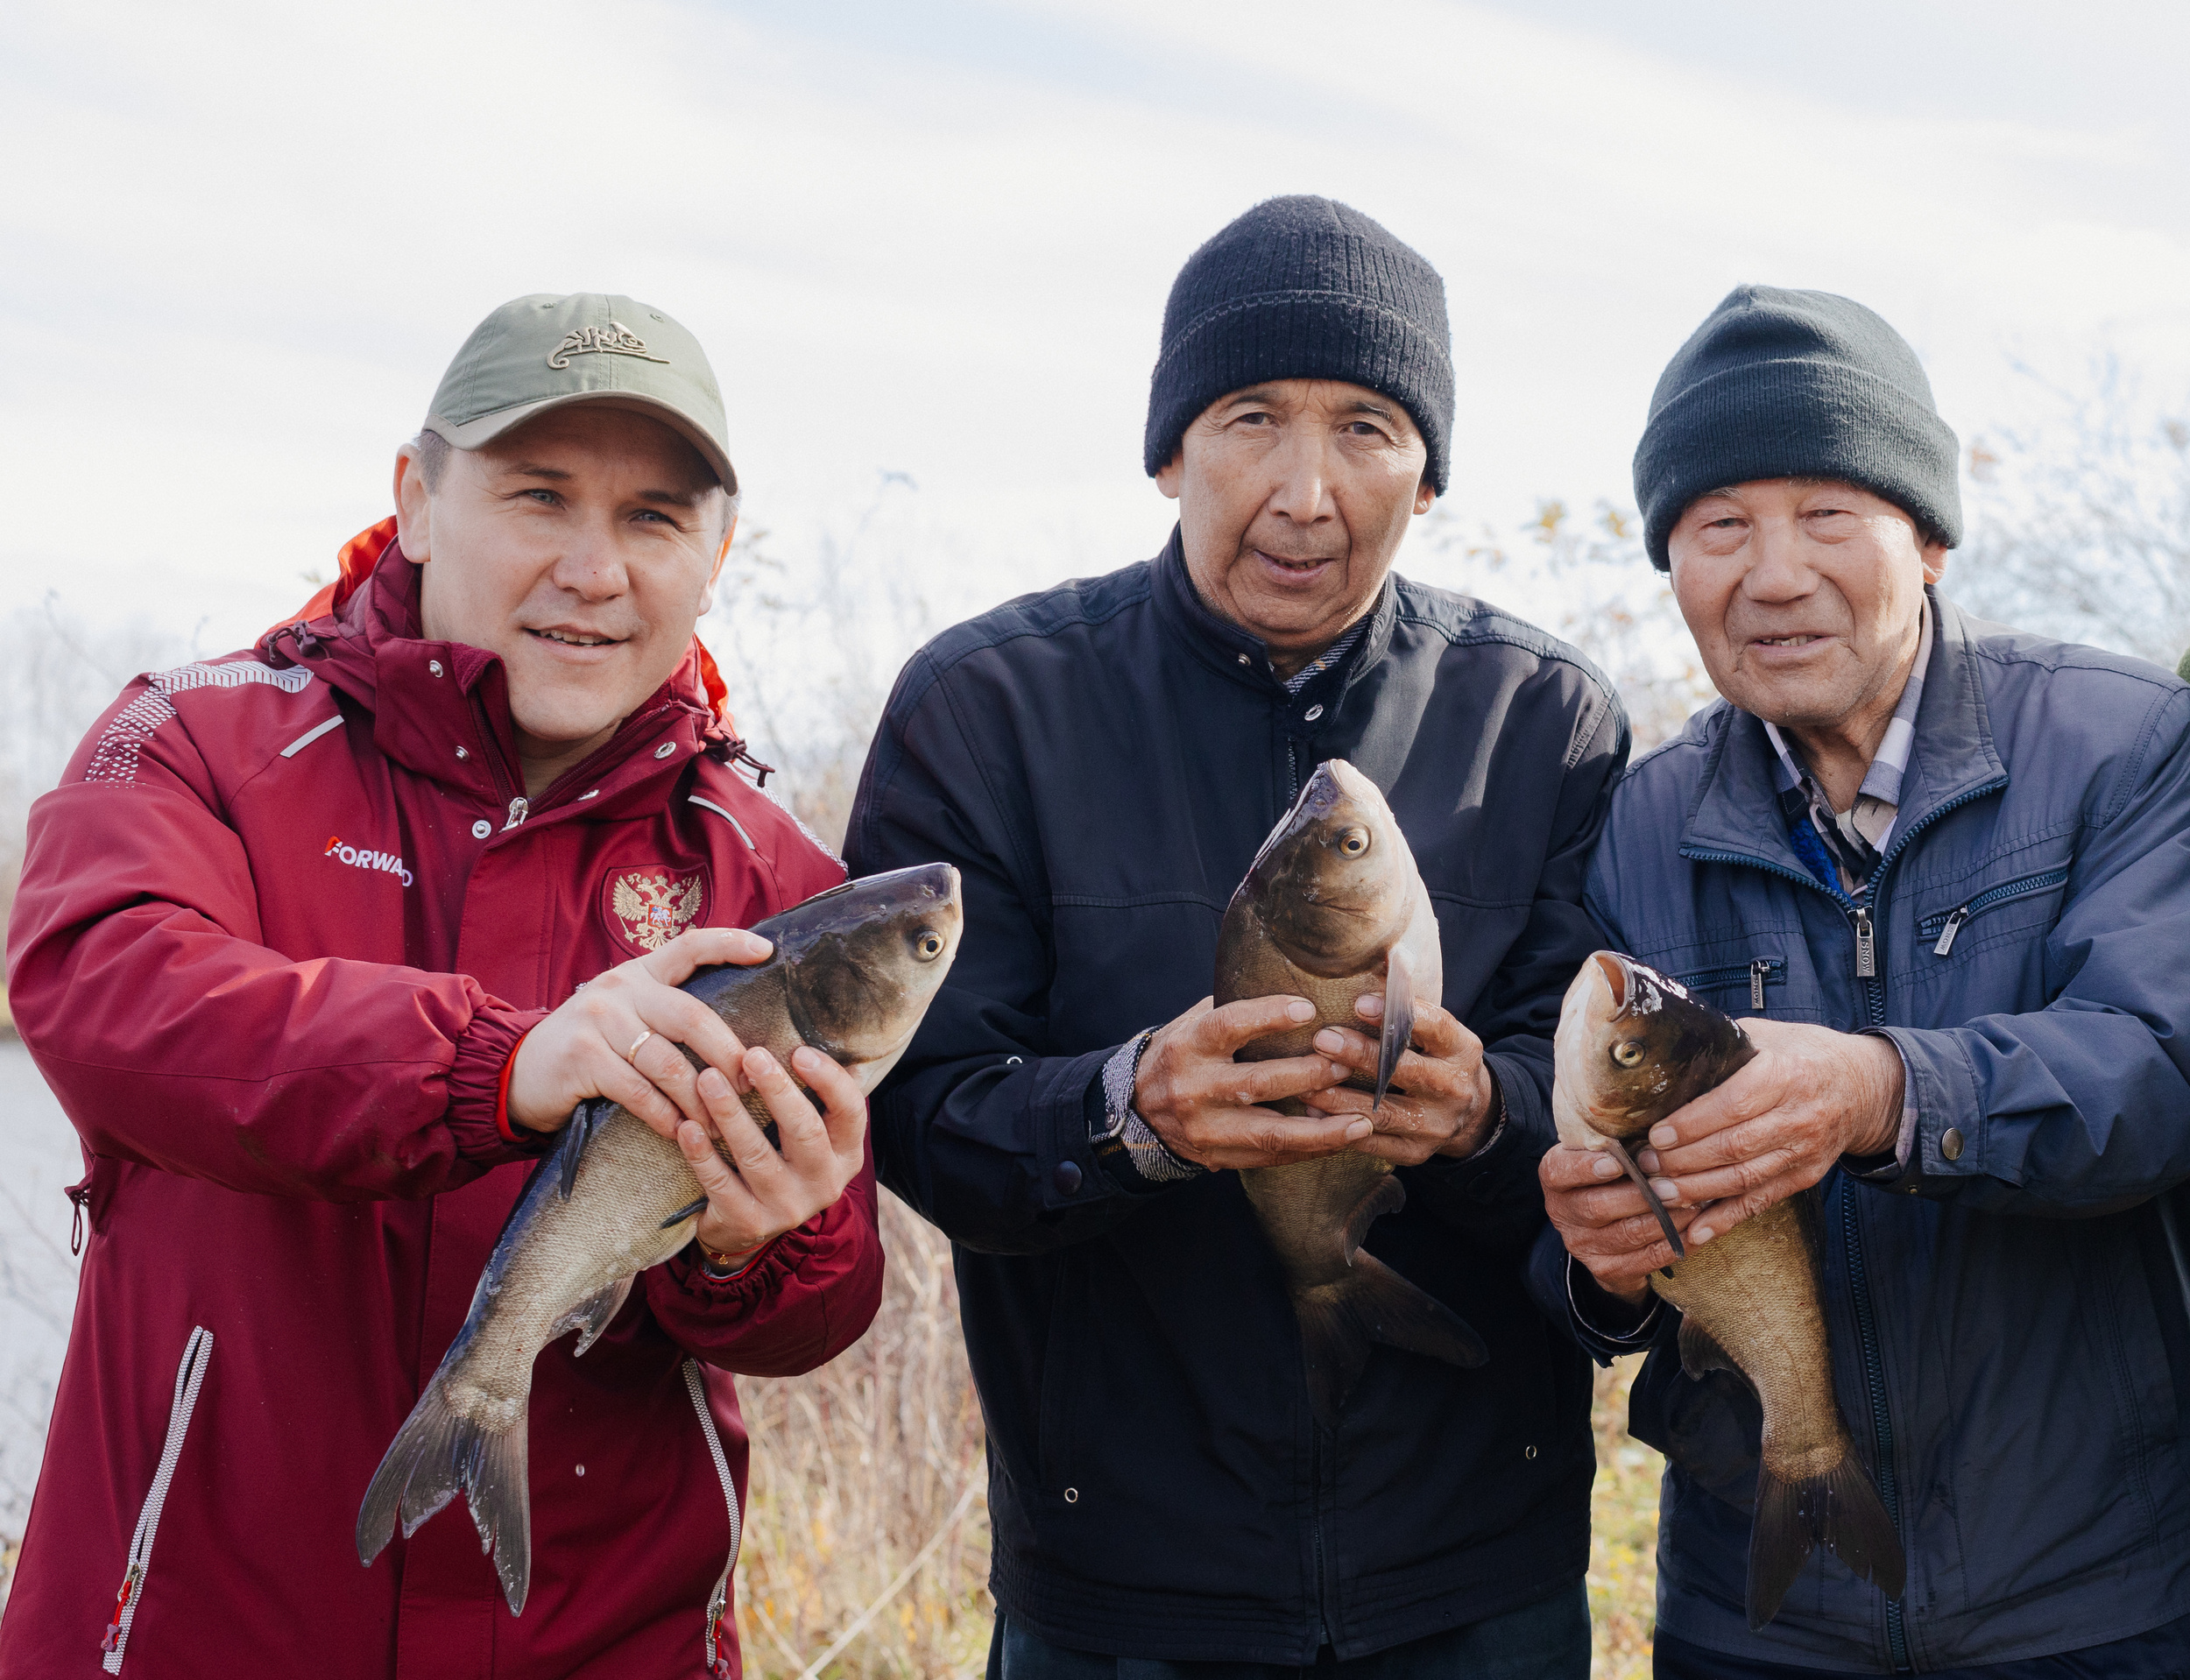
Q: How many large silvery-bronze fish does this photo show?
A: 3